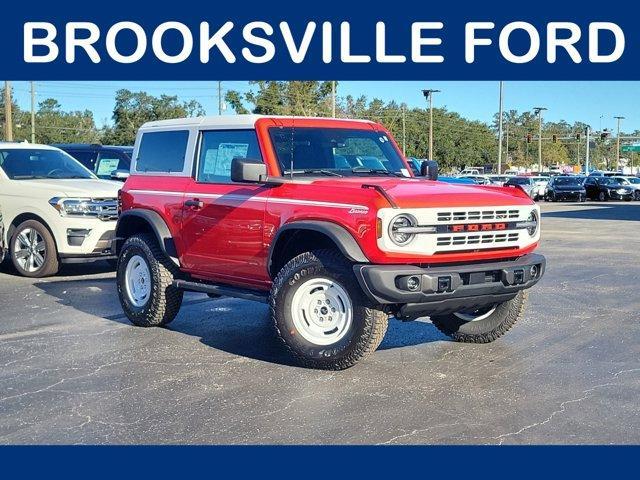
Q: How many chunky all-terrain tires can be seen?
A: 3